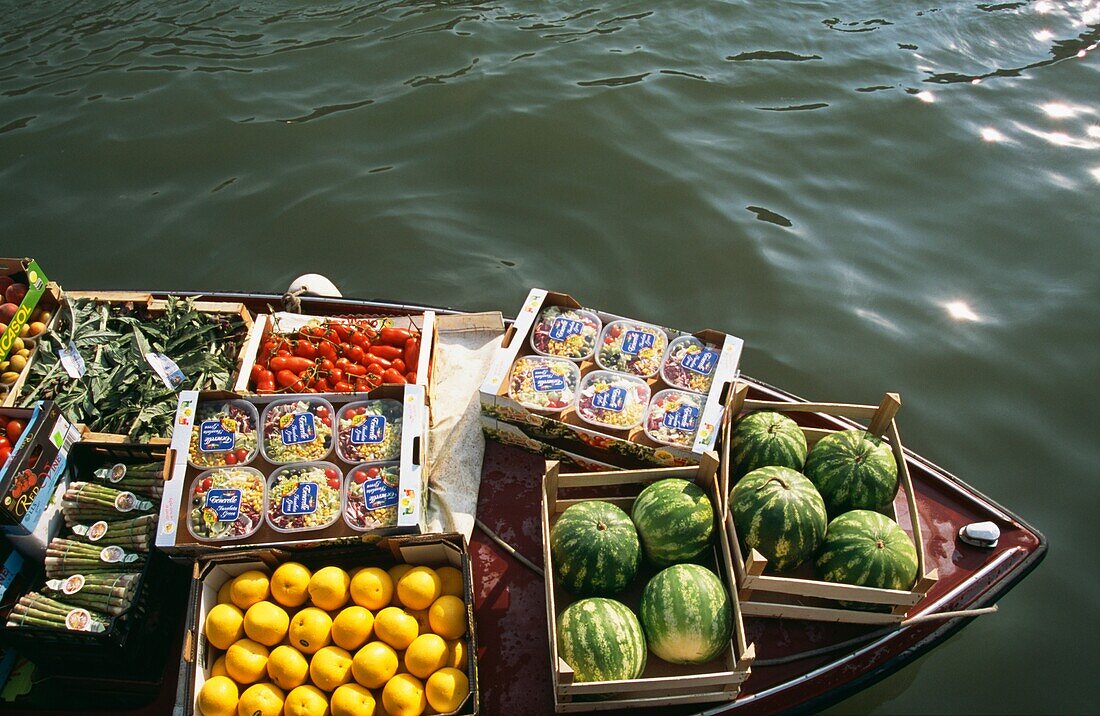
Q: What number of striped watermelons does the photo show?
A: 8